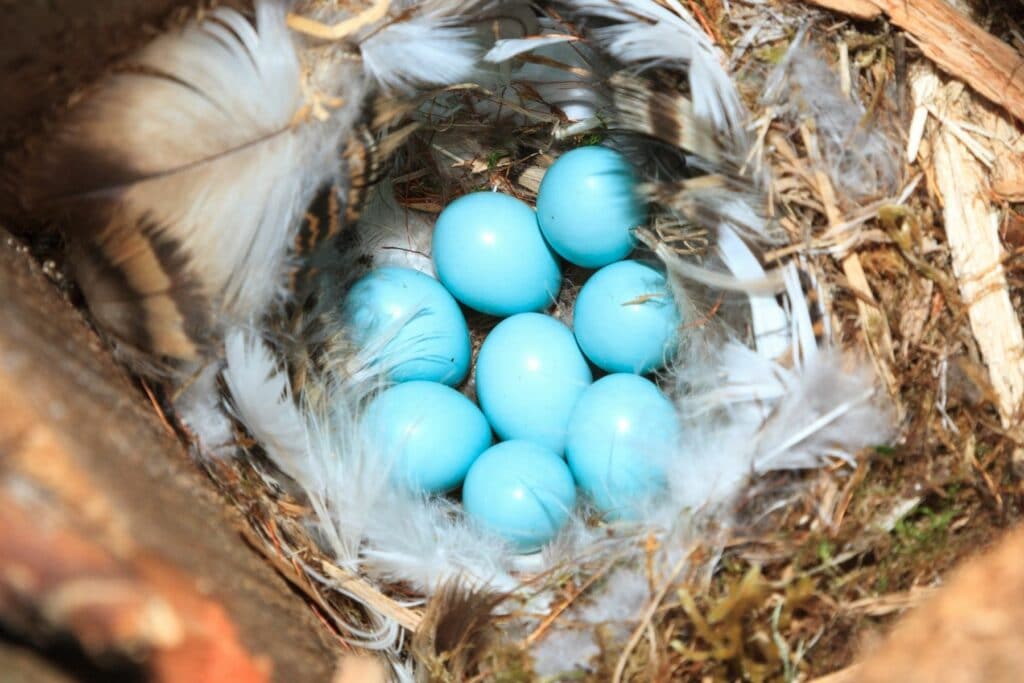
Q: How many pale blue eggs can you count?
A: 8